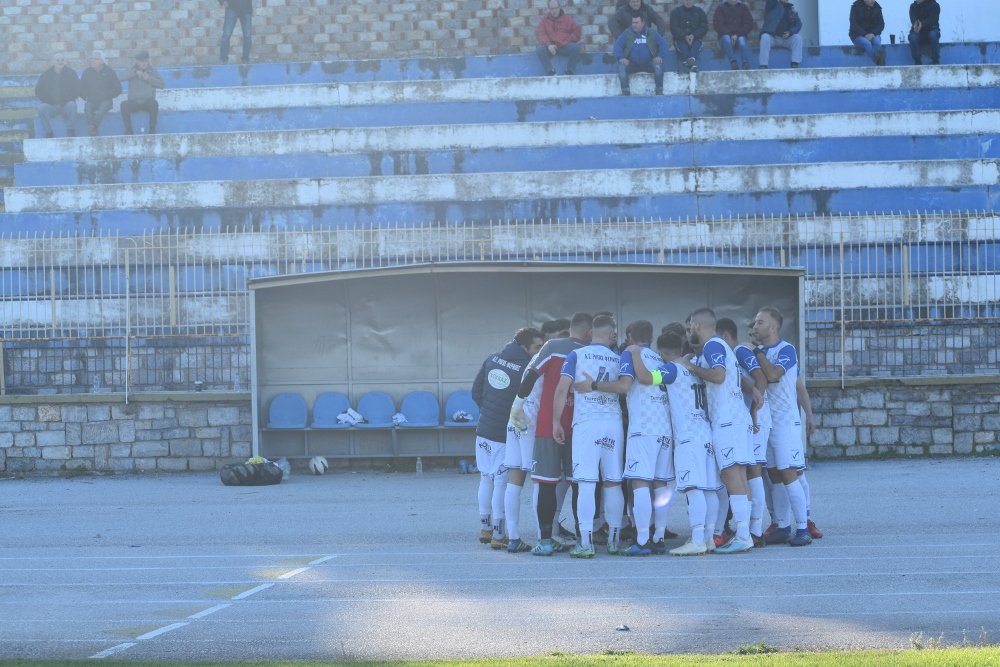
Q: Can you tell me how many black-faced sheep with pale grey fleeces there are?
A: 0